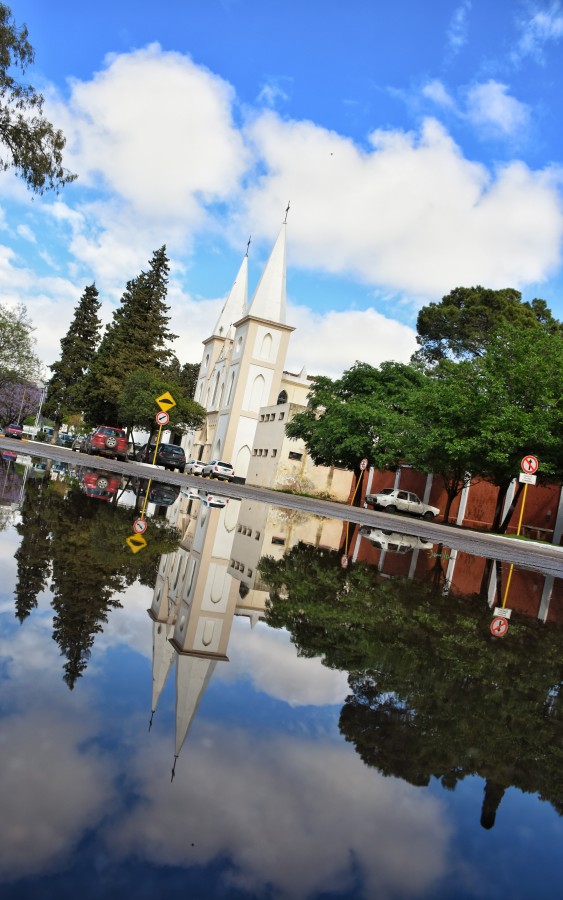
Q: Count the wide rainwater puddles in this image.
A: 1